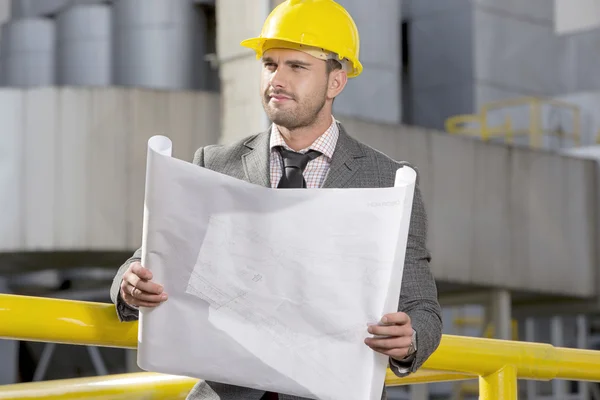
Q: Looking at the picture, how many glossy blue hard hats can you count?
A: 0